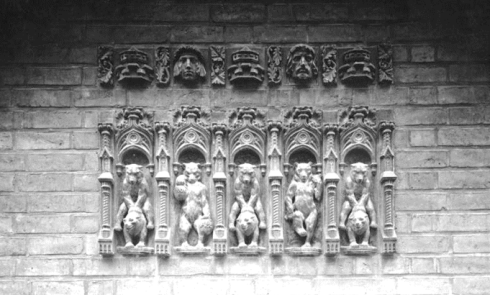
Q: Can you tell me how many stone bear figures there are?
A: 8